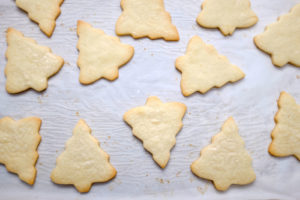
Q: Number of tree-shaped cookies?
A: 12